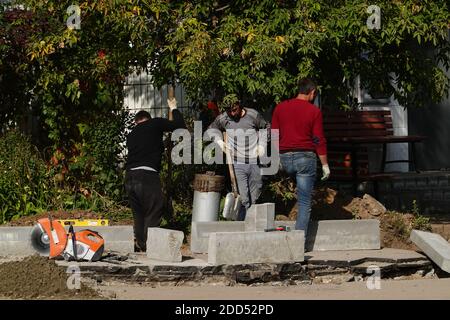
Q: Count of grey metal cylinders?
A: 1